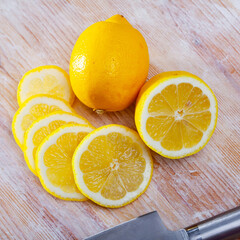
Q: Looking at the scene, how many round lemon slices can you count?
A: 5